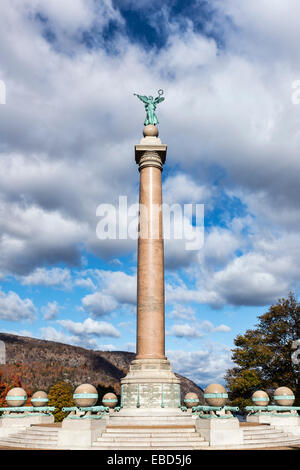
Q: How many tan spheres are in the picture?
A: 9